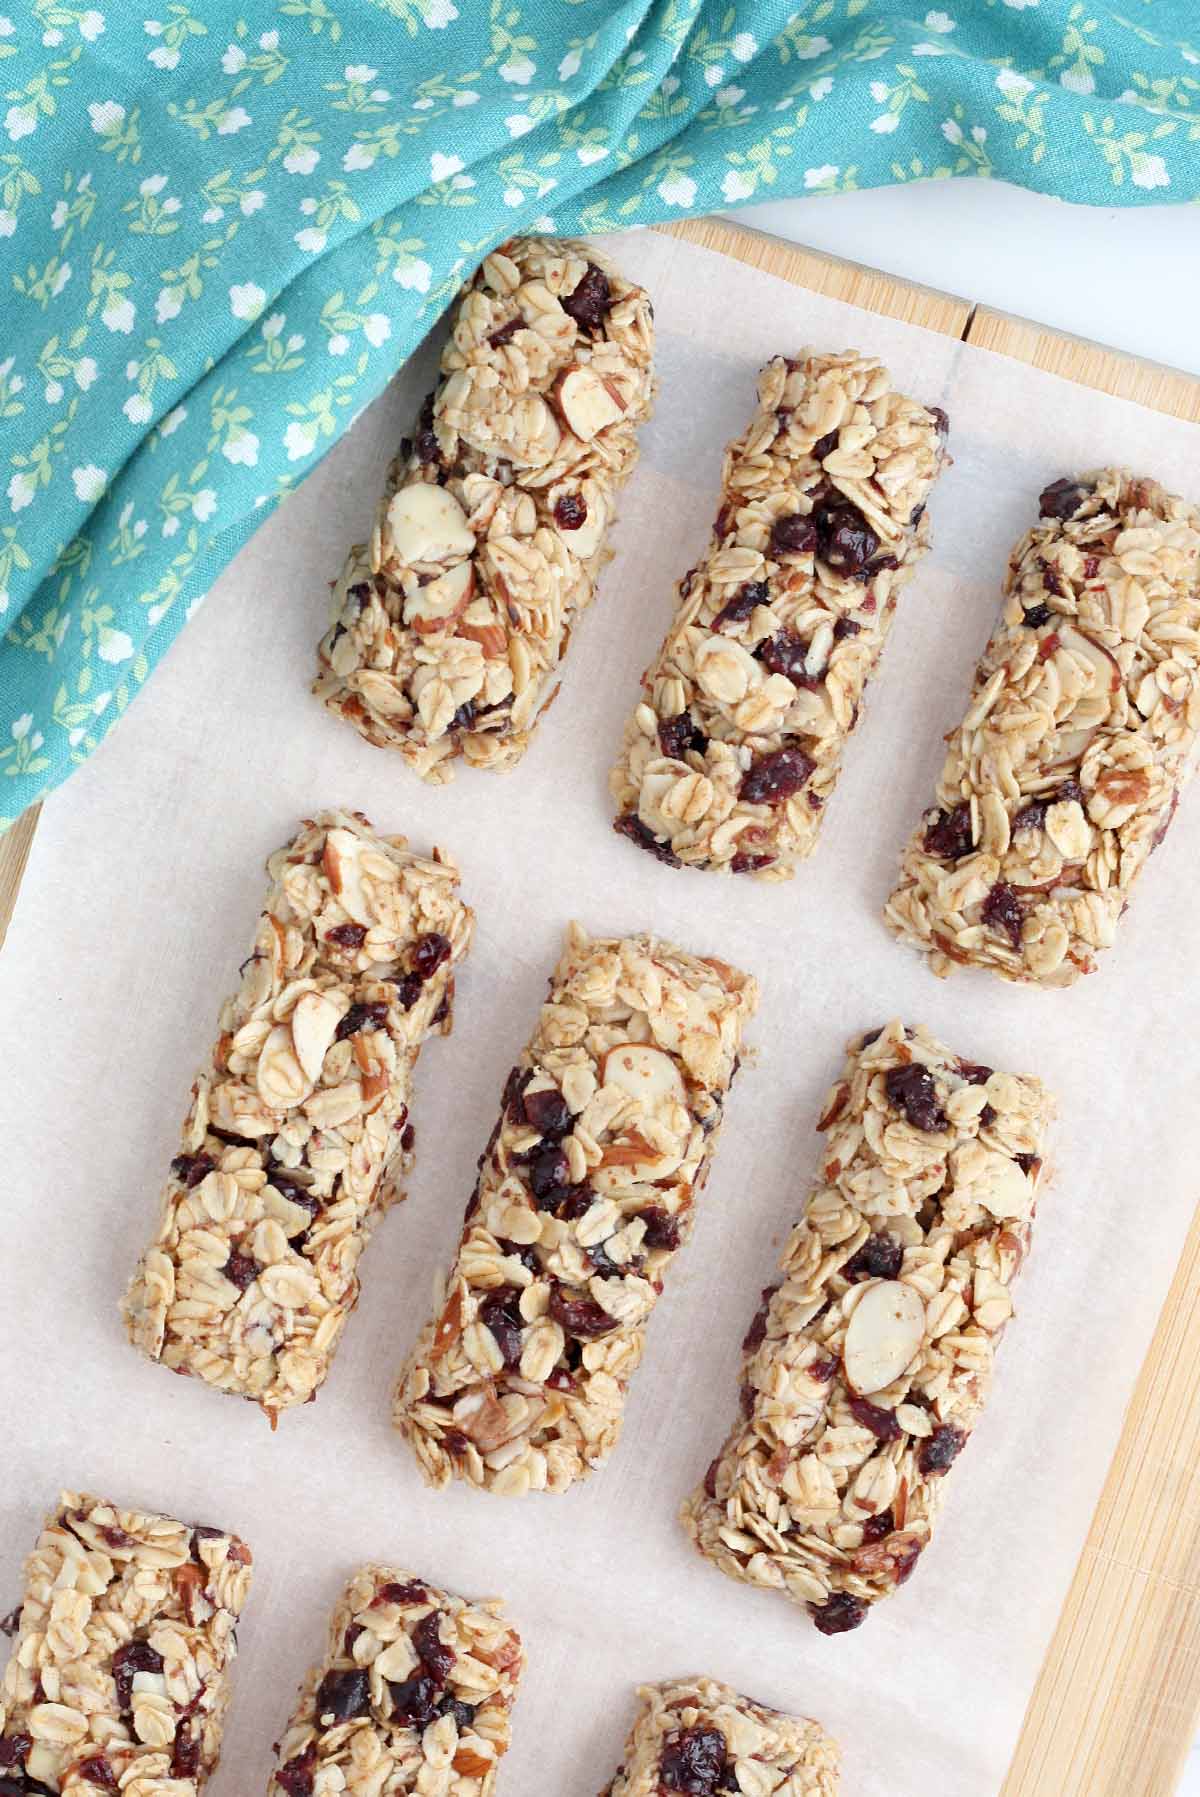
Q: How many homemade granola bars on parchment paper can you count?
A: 9